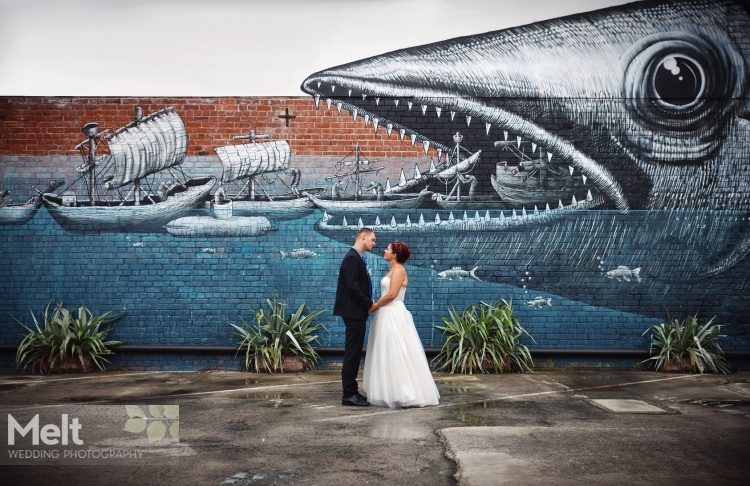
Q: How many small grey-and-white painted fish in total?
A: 6